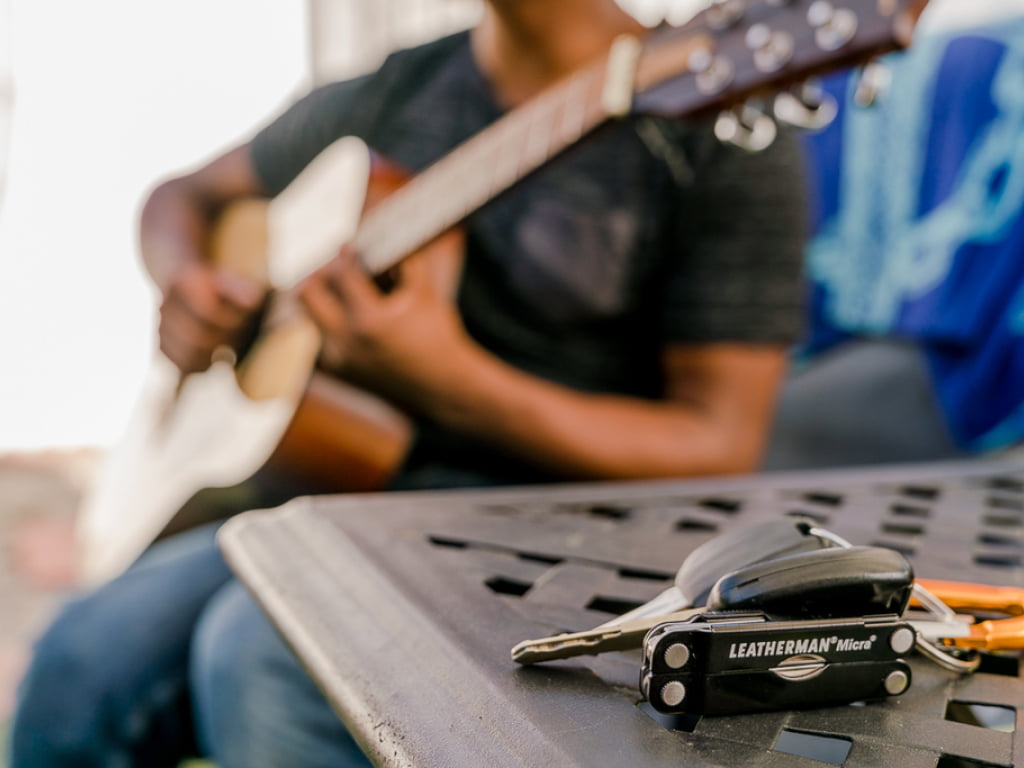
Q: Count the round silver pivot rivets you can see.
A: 4